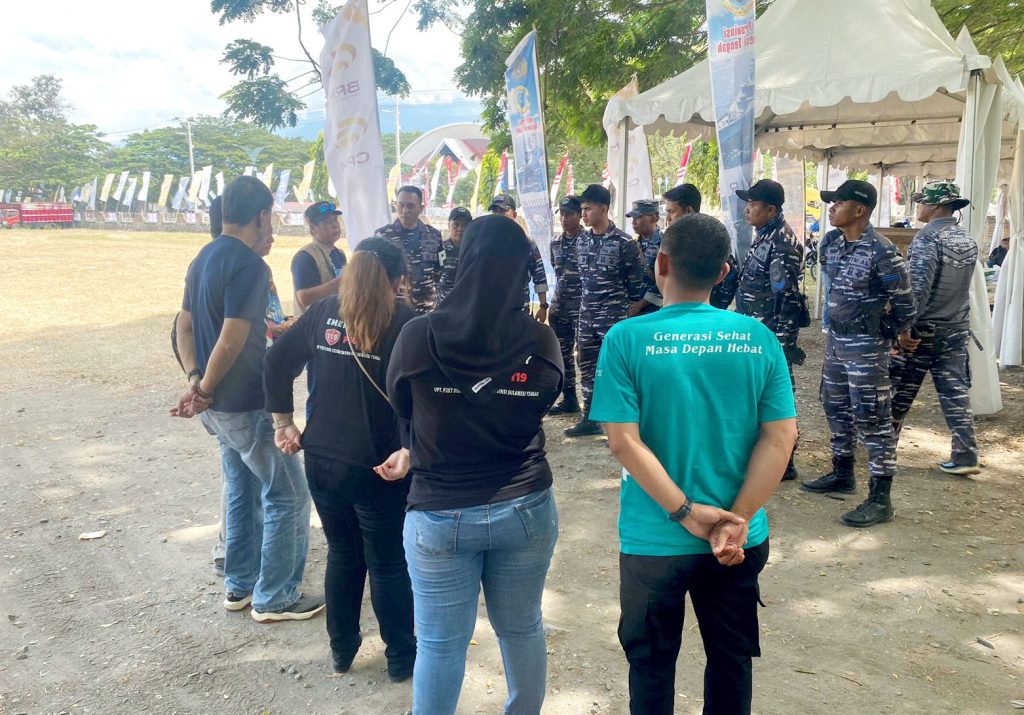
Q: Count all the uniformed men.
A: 10